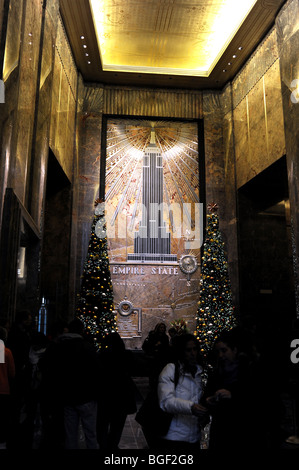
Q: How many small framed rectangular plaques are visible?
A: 1